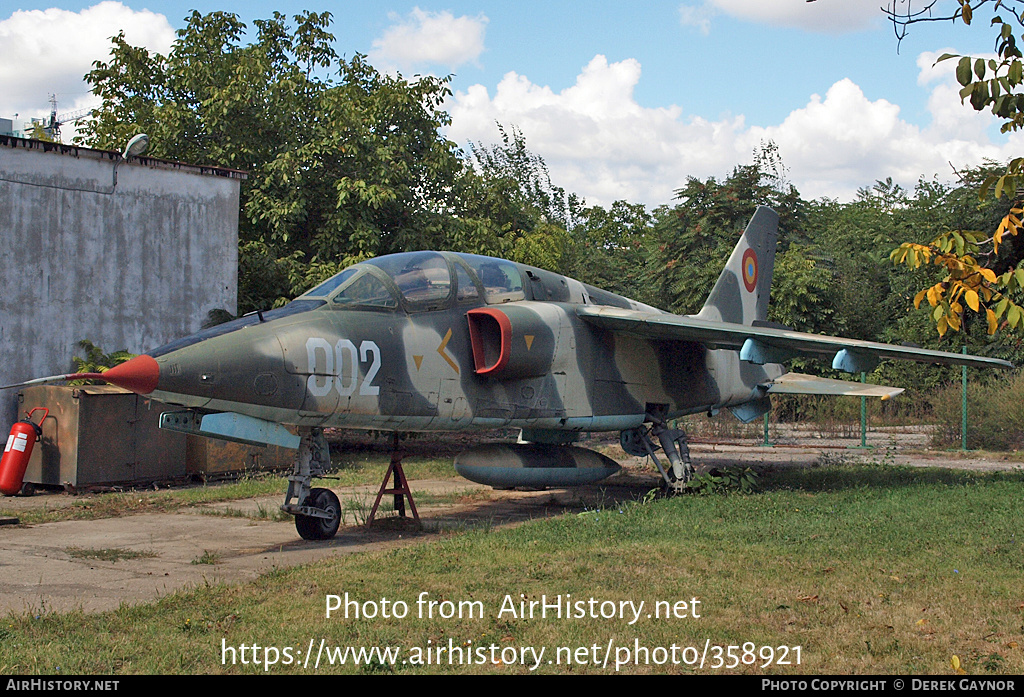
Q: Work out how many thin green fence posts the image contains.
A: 3